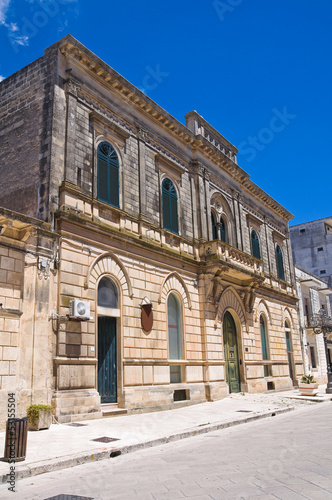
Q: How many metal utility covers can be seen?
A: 4